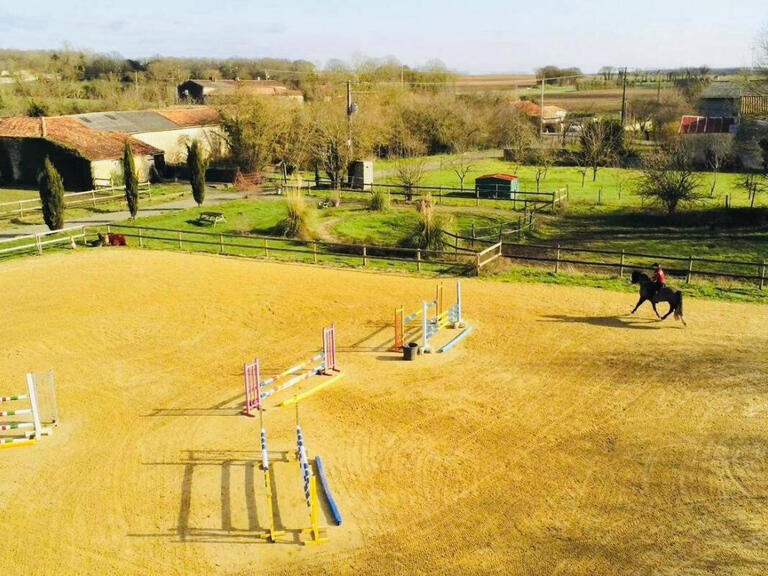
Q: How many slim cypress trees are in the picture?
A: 3